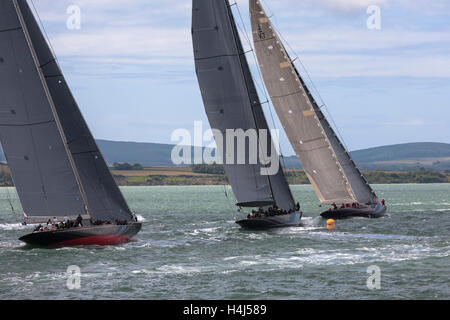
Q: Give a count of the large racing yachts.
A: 3